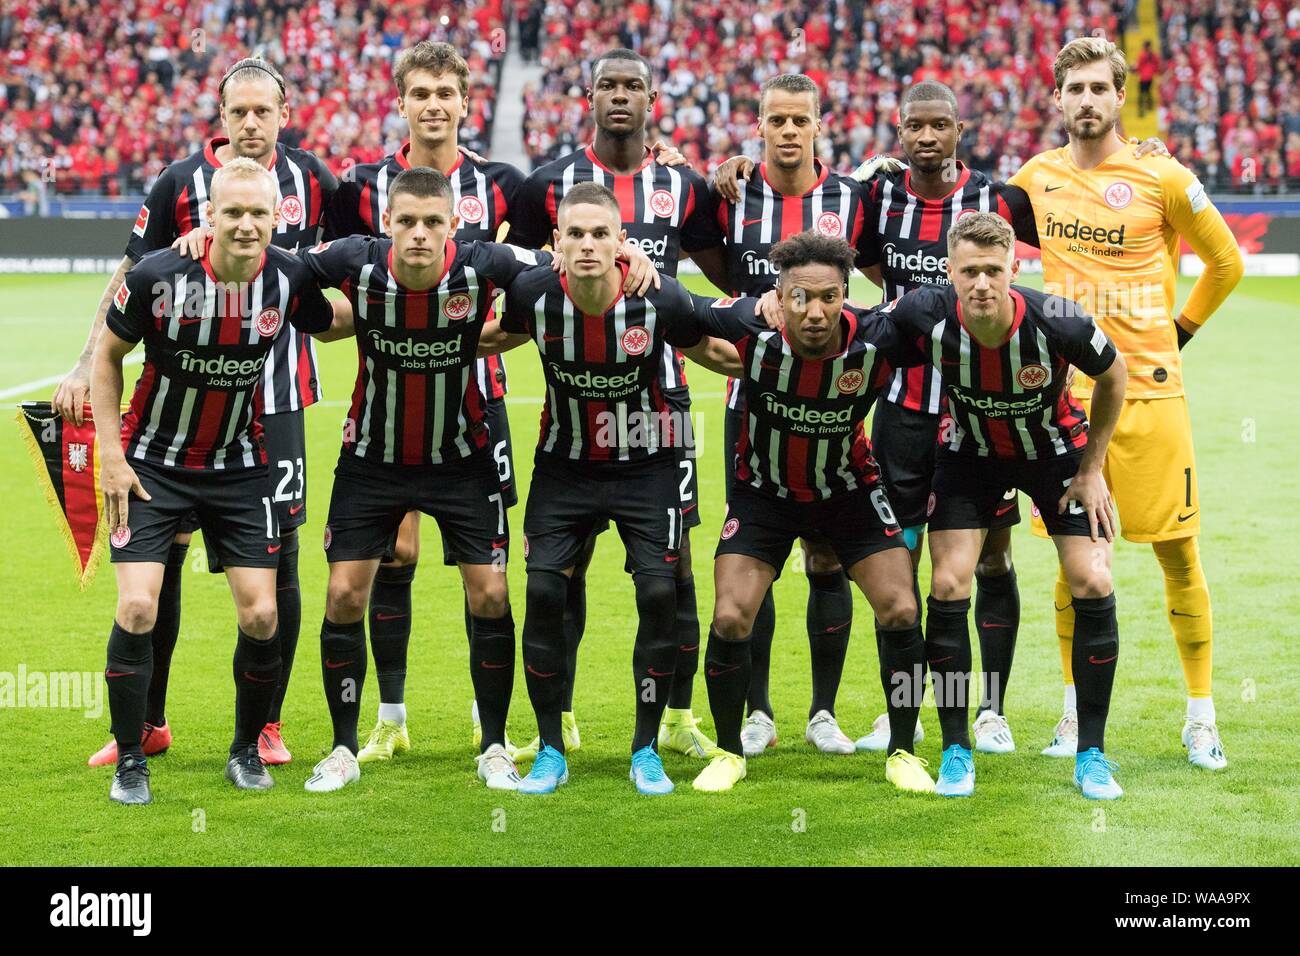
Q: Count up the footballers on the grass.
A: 11